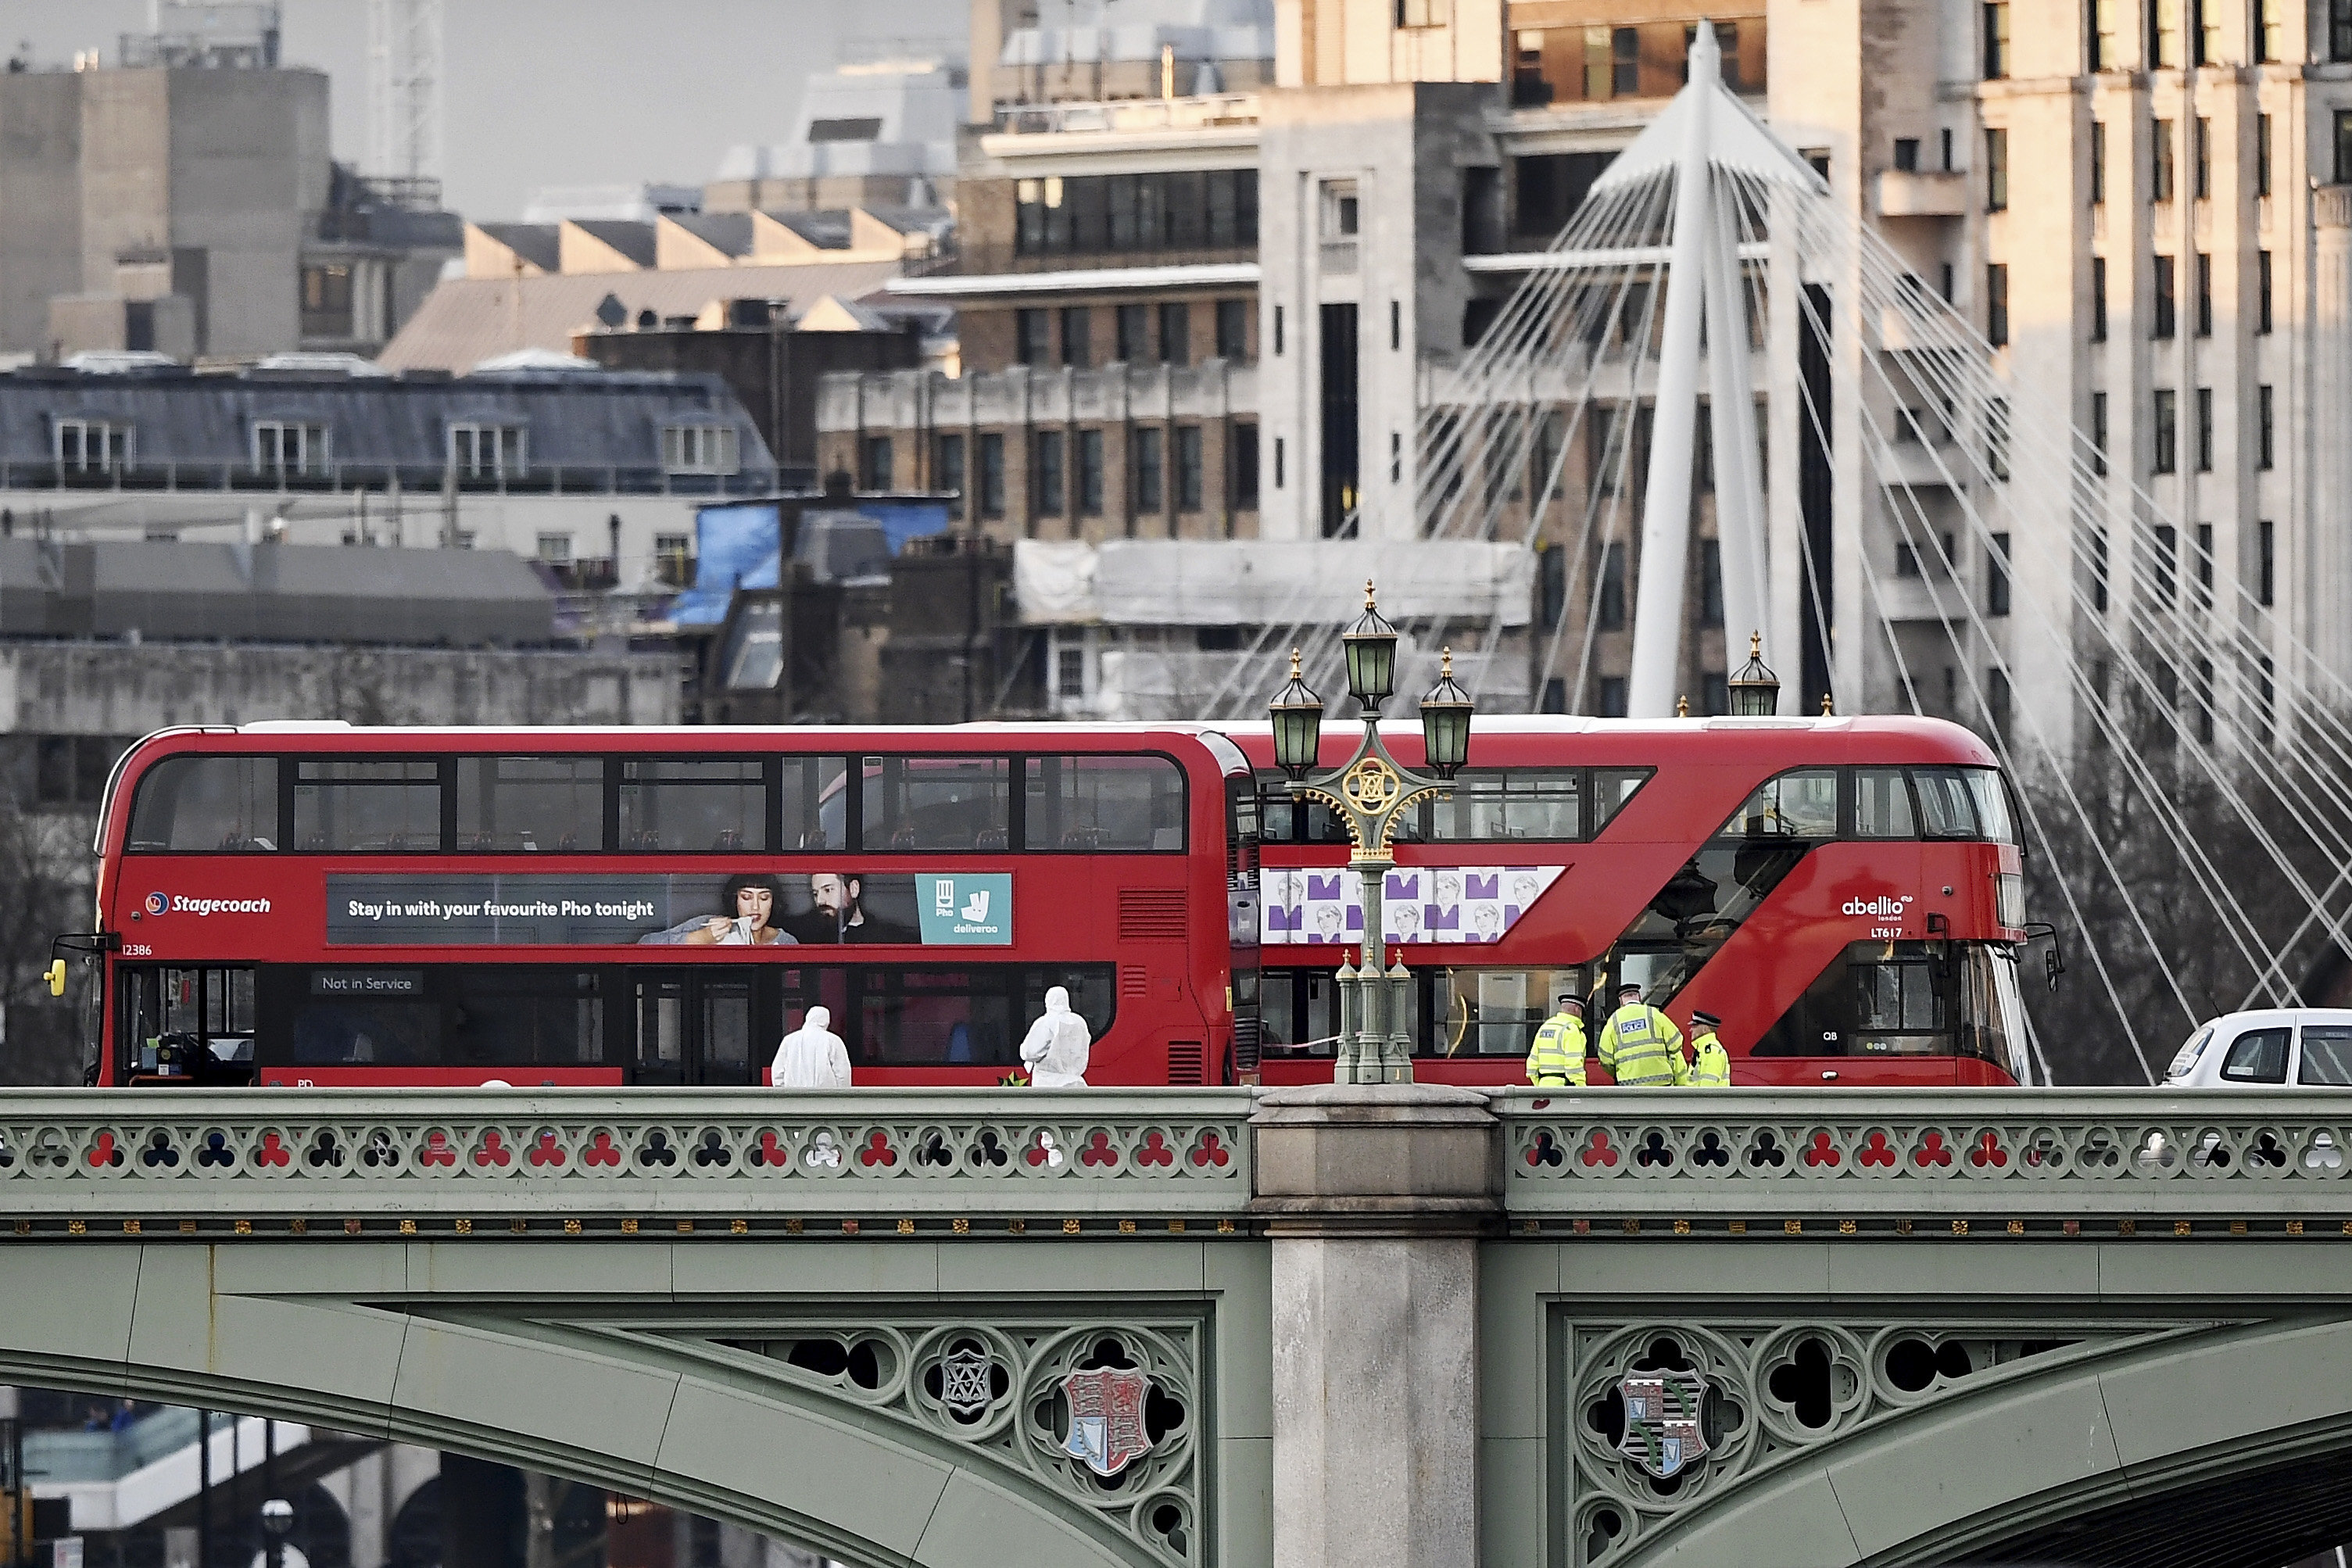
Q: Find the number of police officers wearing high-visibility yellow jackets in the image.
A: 3